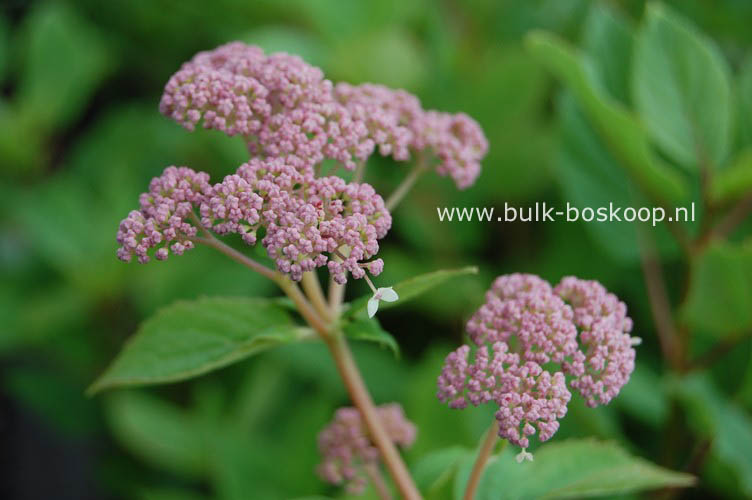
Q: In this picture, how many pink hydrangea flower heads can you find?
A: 3